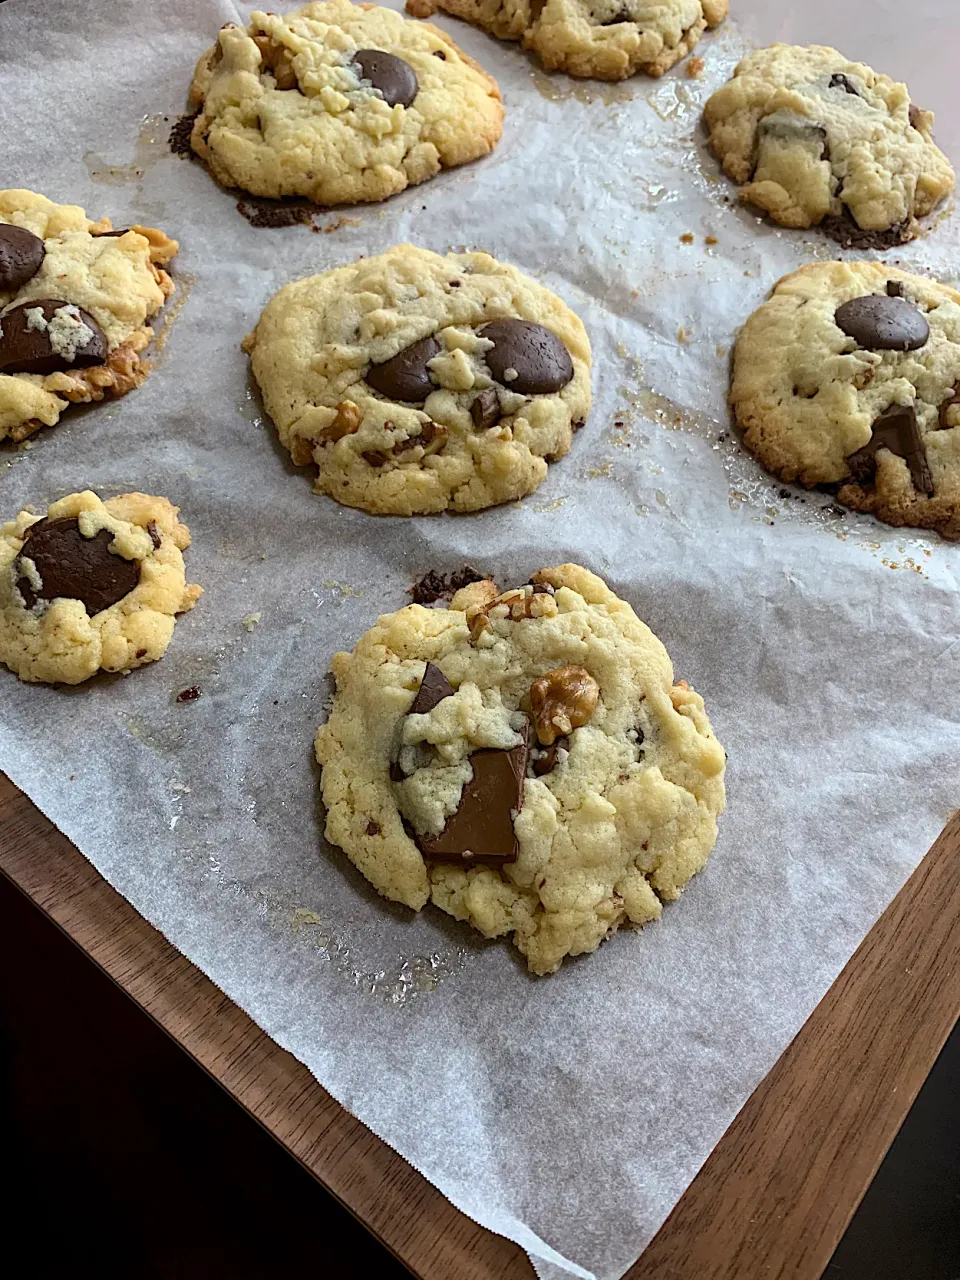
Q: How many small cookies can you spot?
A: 1